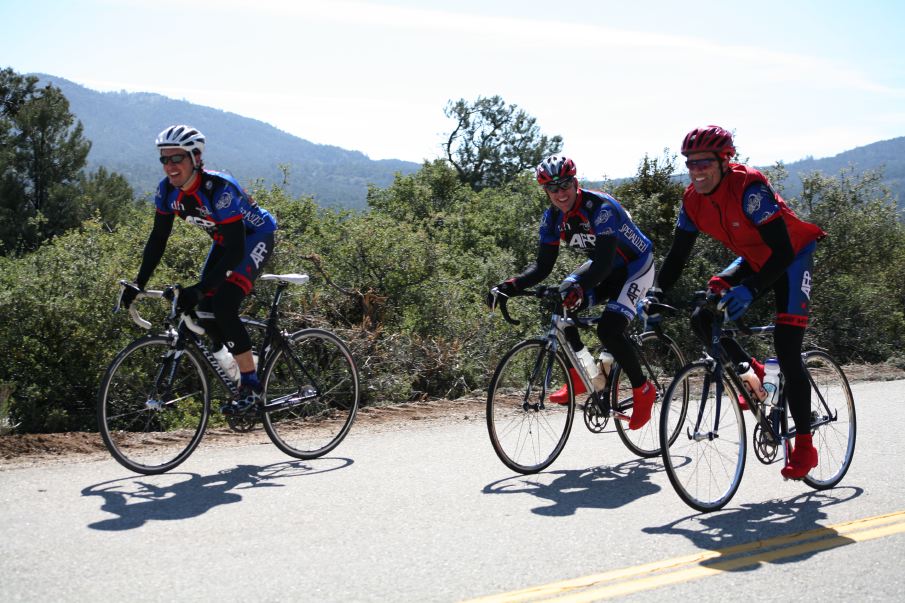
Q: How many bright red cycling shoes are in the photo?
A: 4